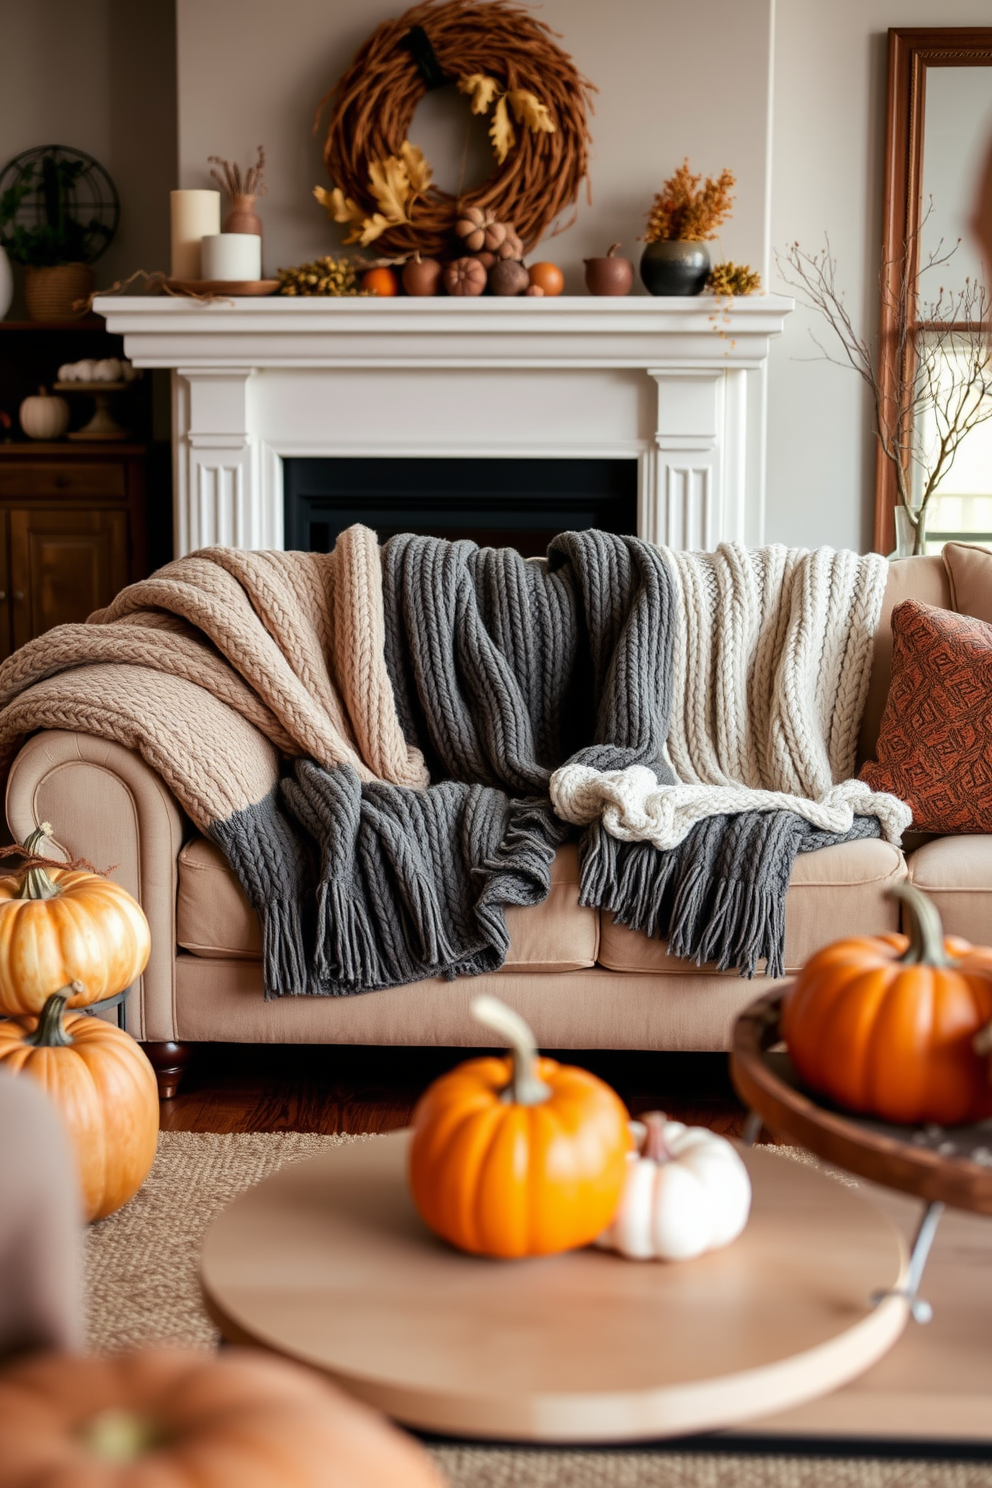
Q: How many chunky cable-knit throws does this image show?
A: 3